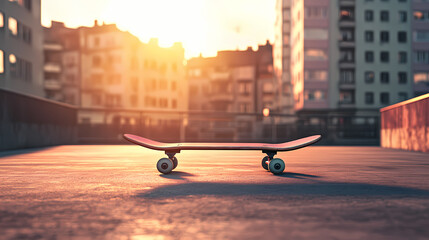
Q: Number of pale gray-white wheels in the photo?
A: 2